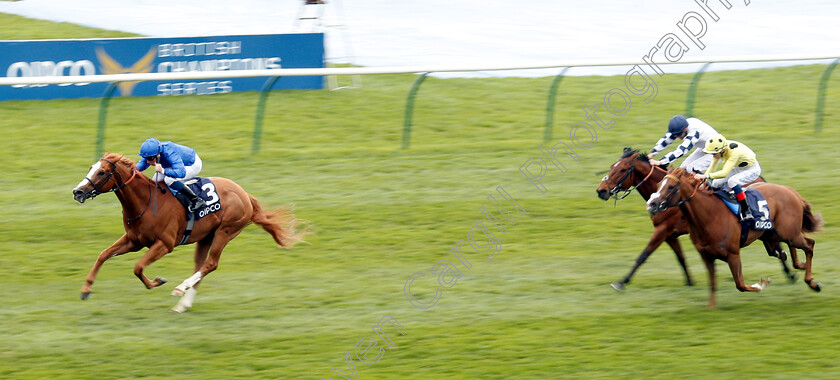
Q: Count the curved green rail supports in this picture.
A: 6